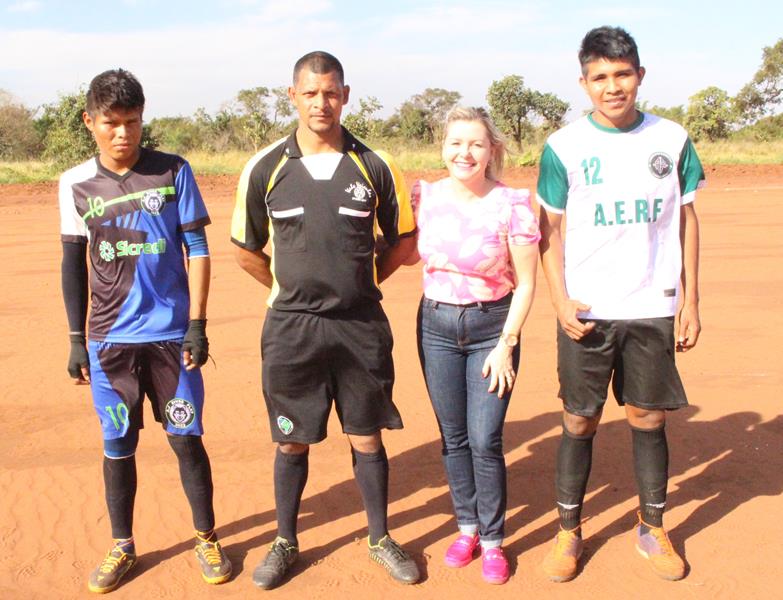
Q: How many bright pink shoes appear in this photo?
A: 2